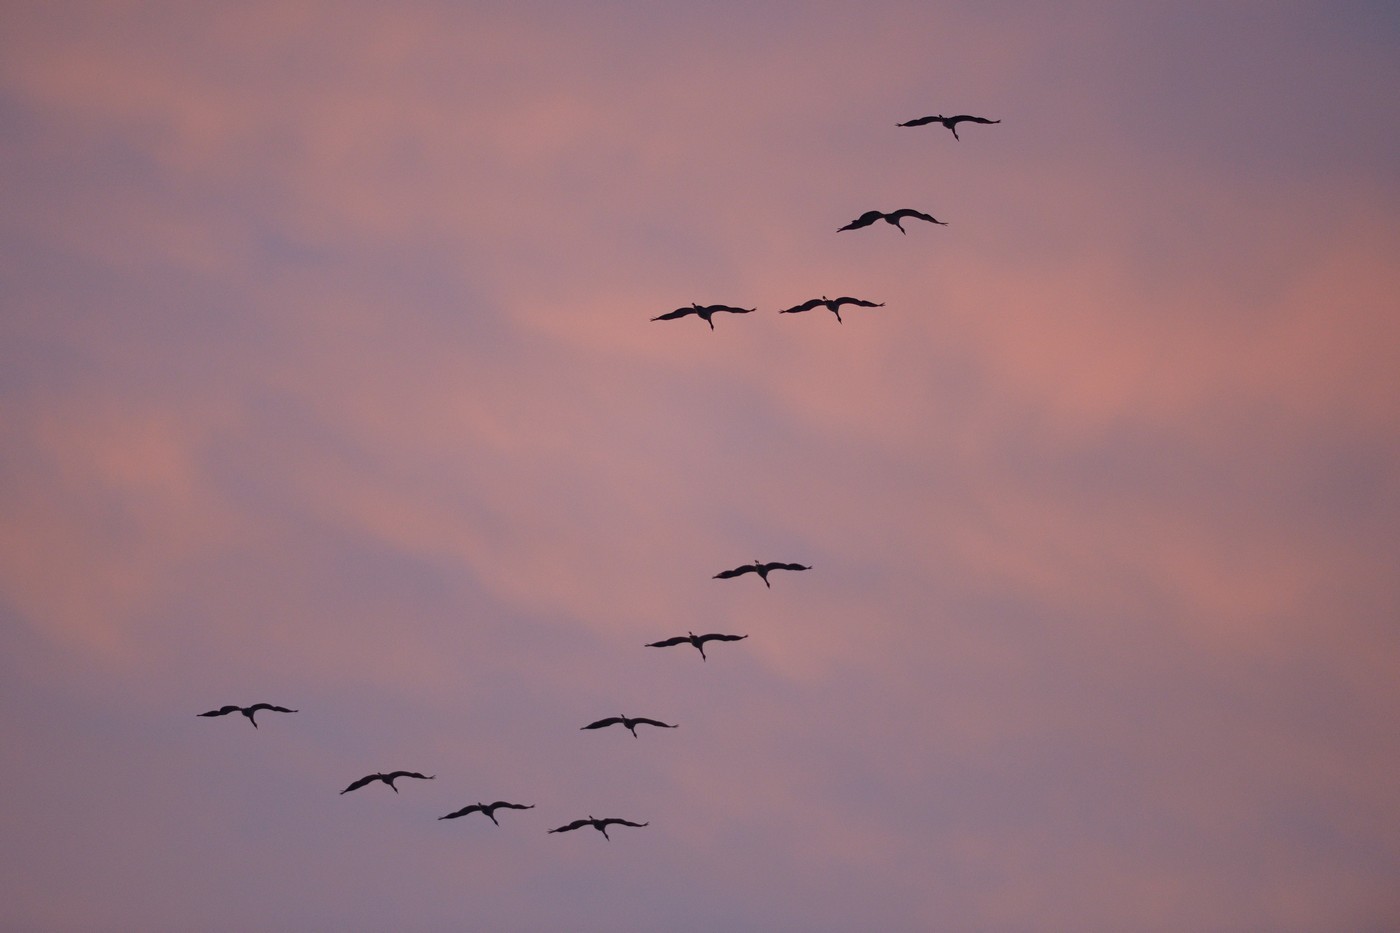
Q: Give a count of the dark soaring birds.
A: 11